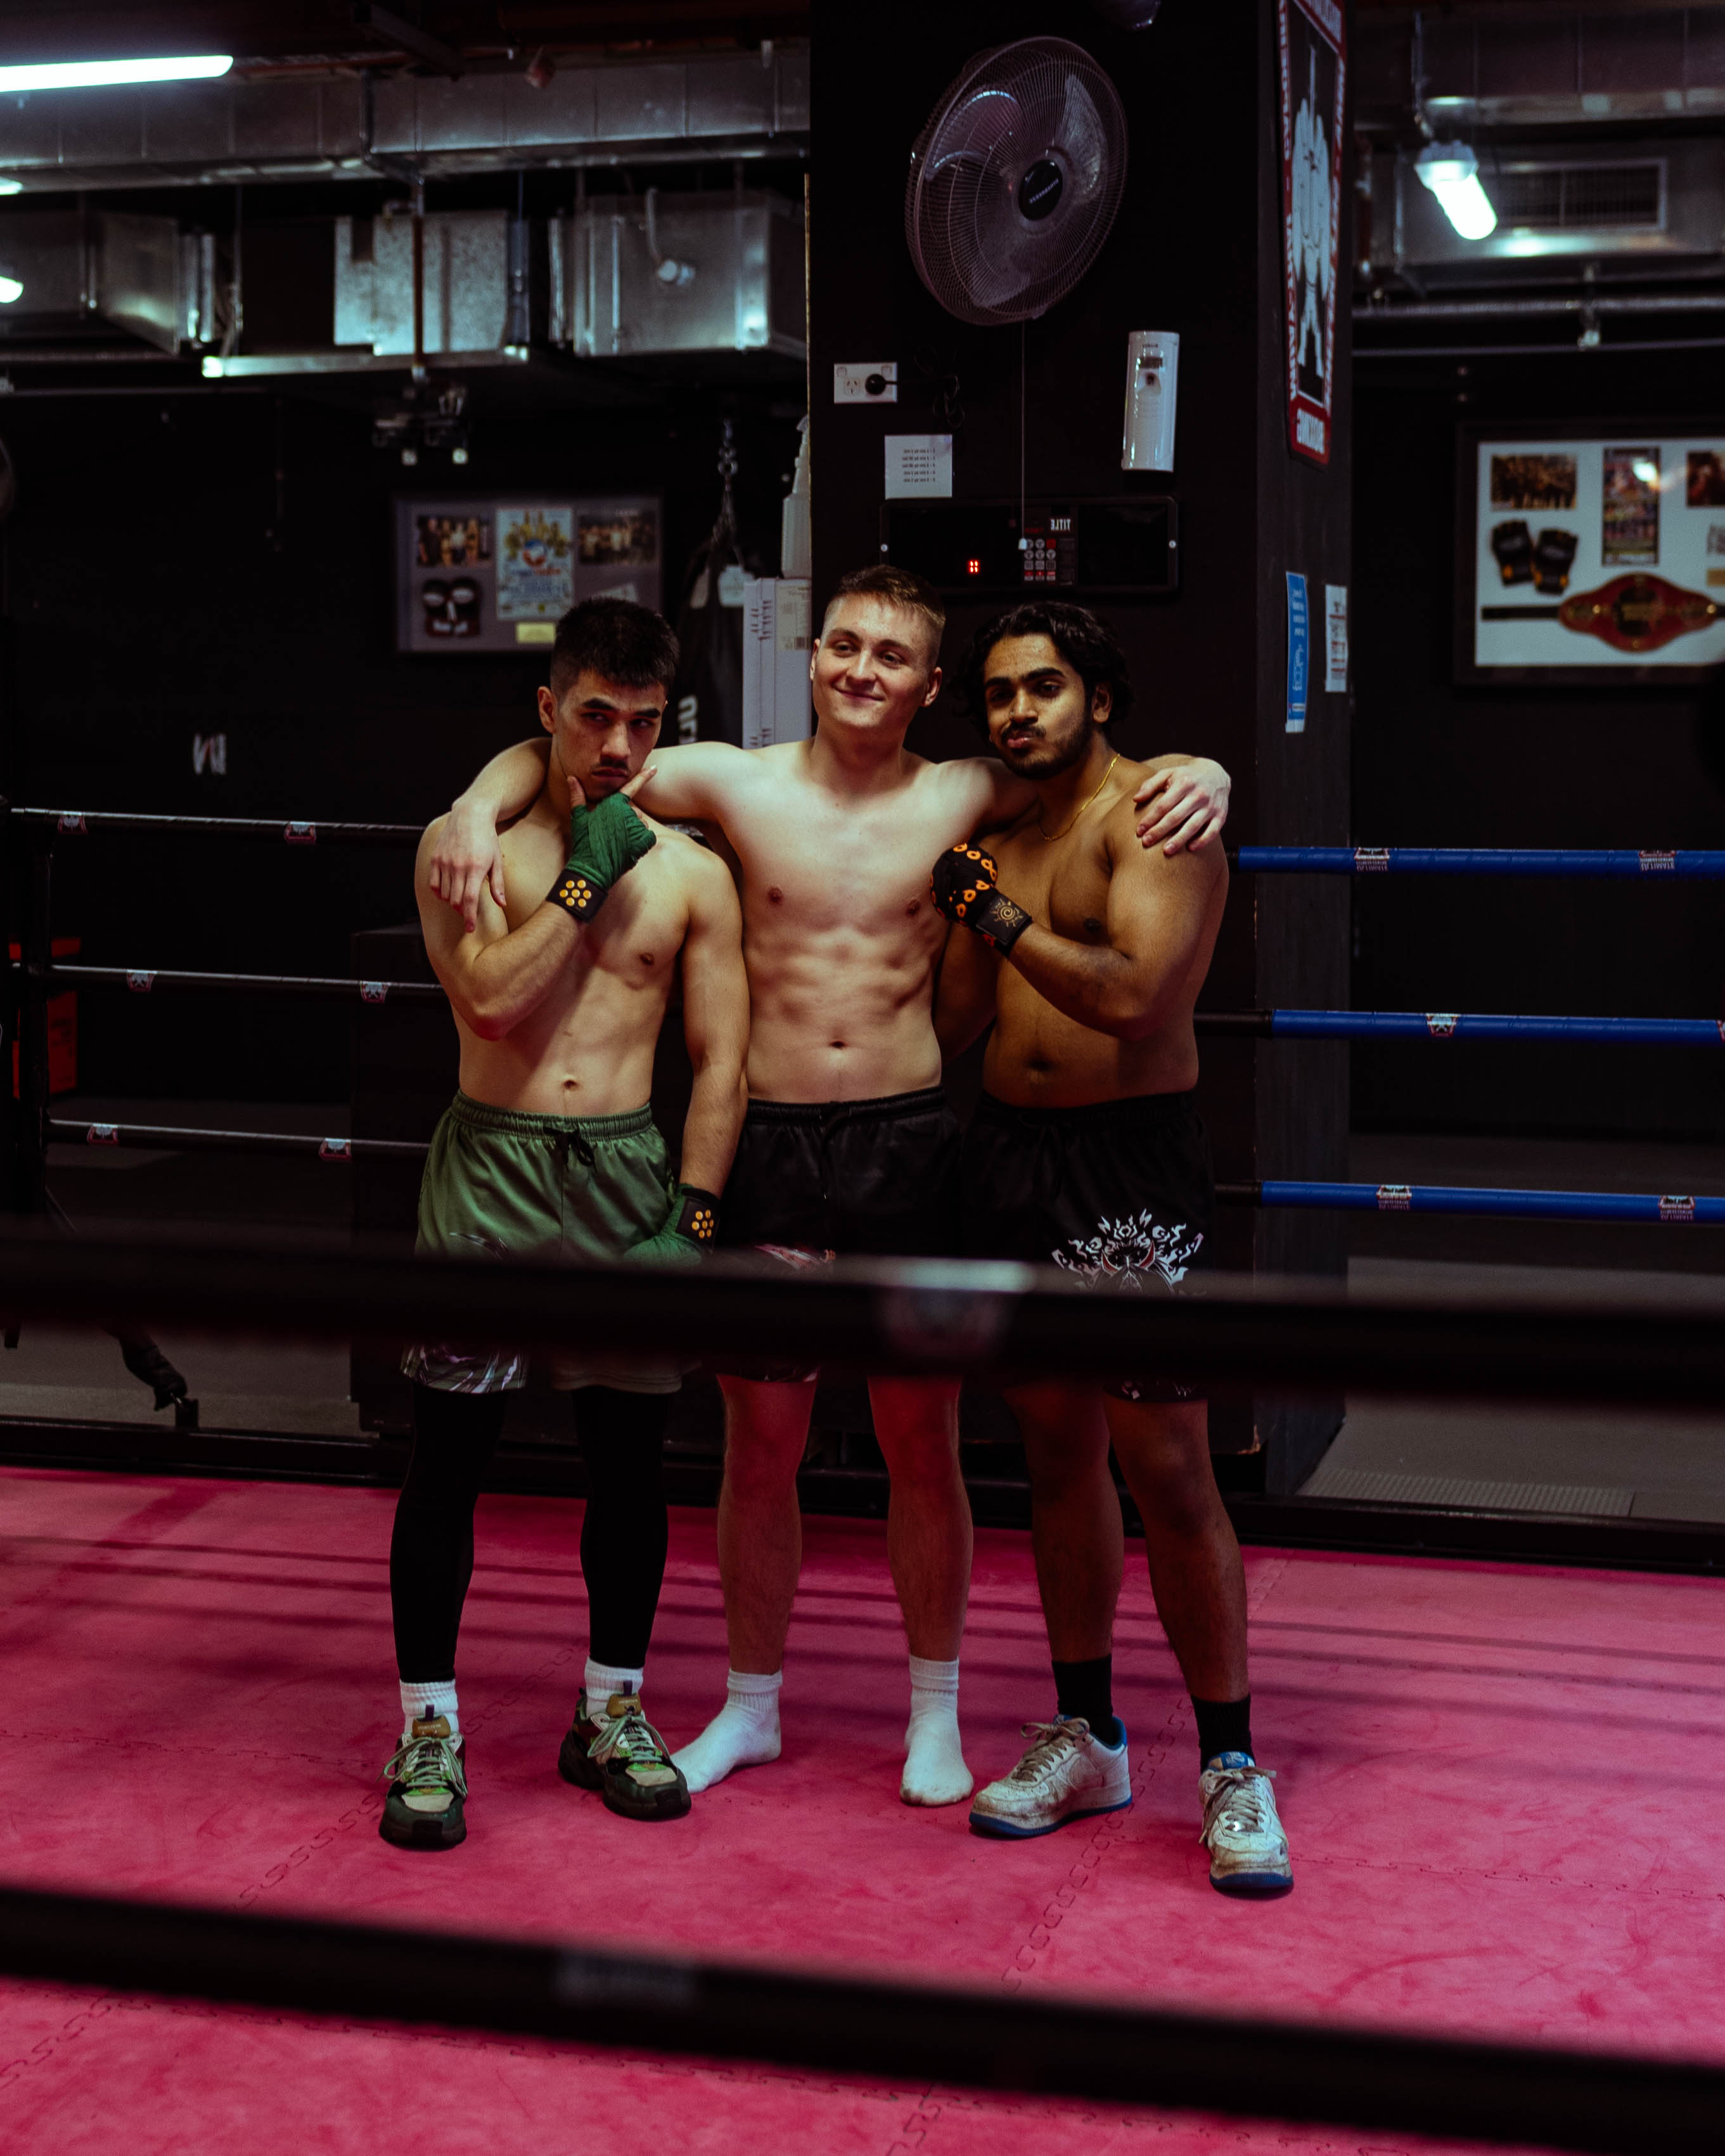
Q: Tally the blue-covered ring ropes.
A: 3